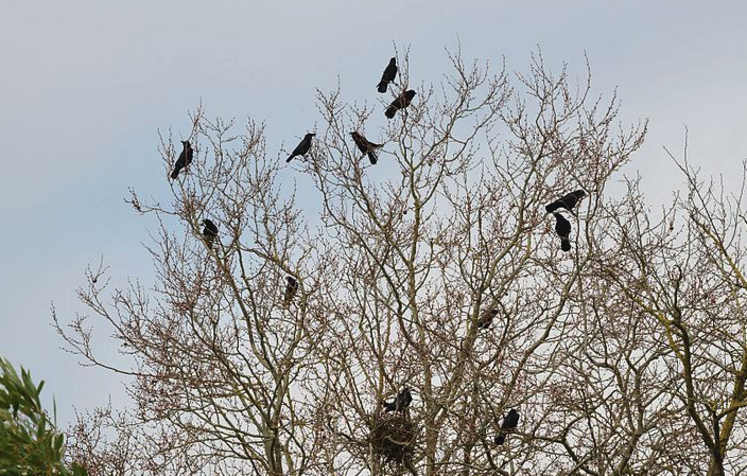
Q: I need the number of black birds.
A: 12